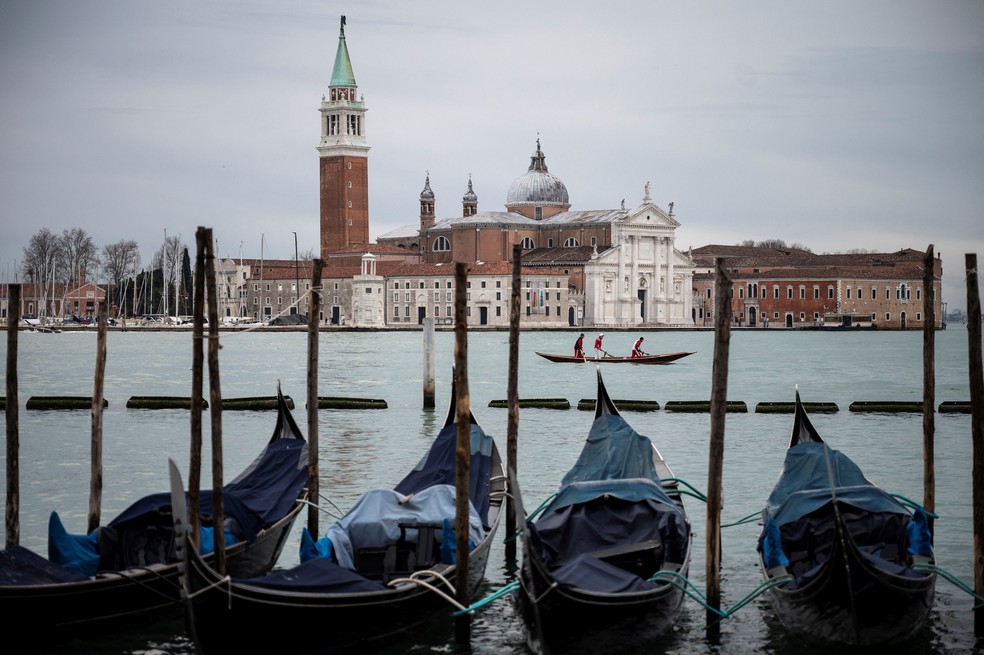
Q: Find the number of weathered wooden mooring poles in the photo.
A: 10